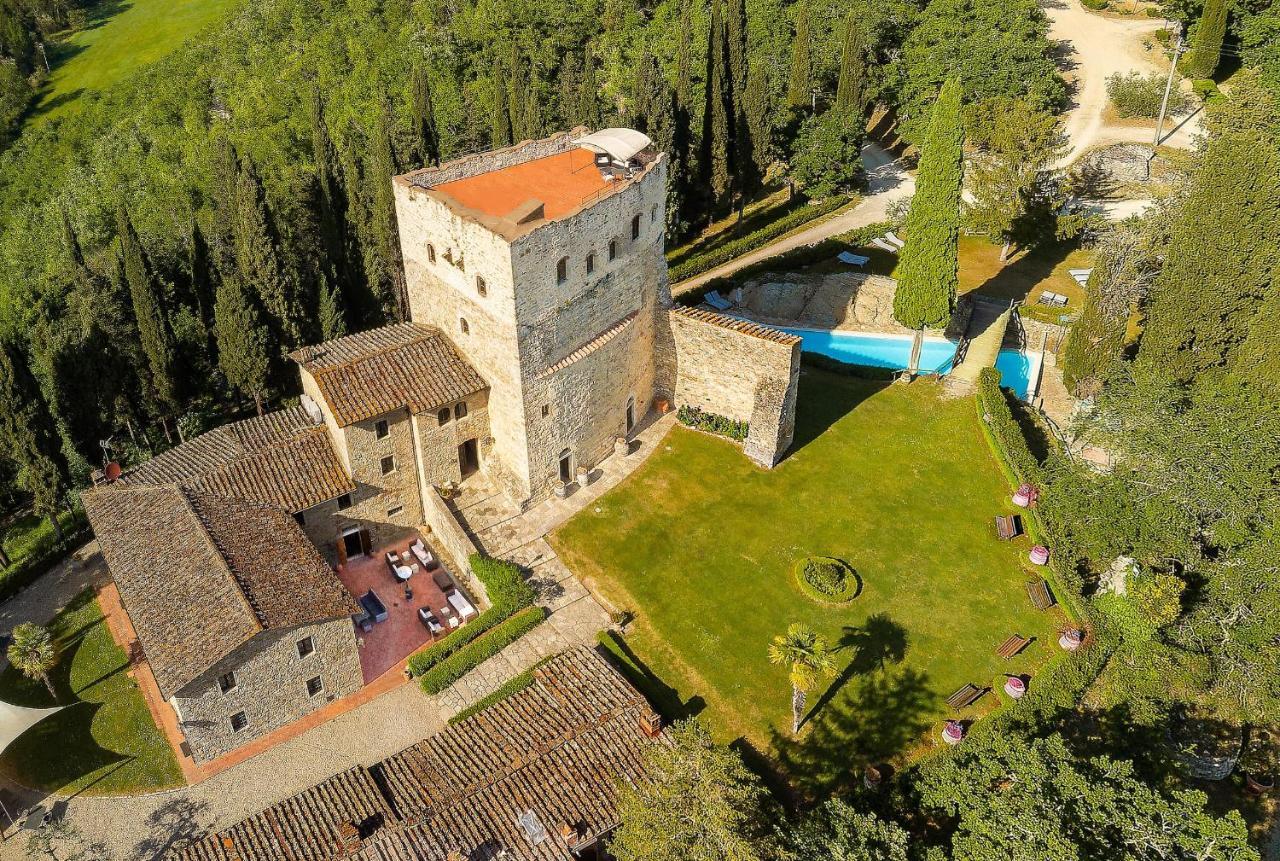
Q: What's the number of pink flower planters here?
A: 5